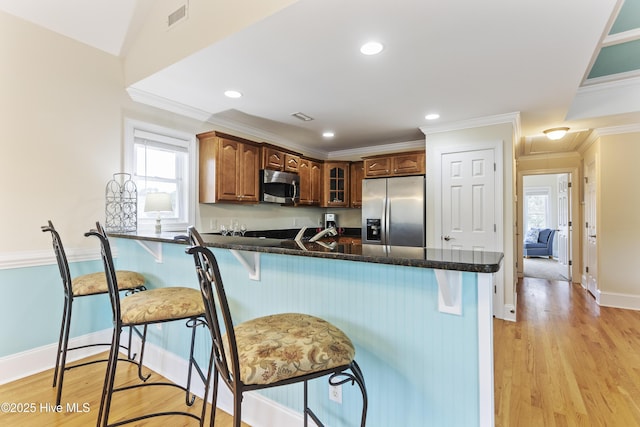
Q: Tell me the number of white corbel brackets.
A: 3